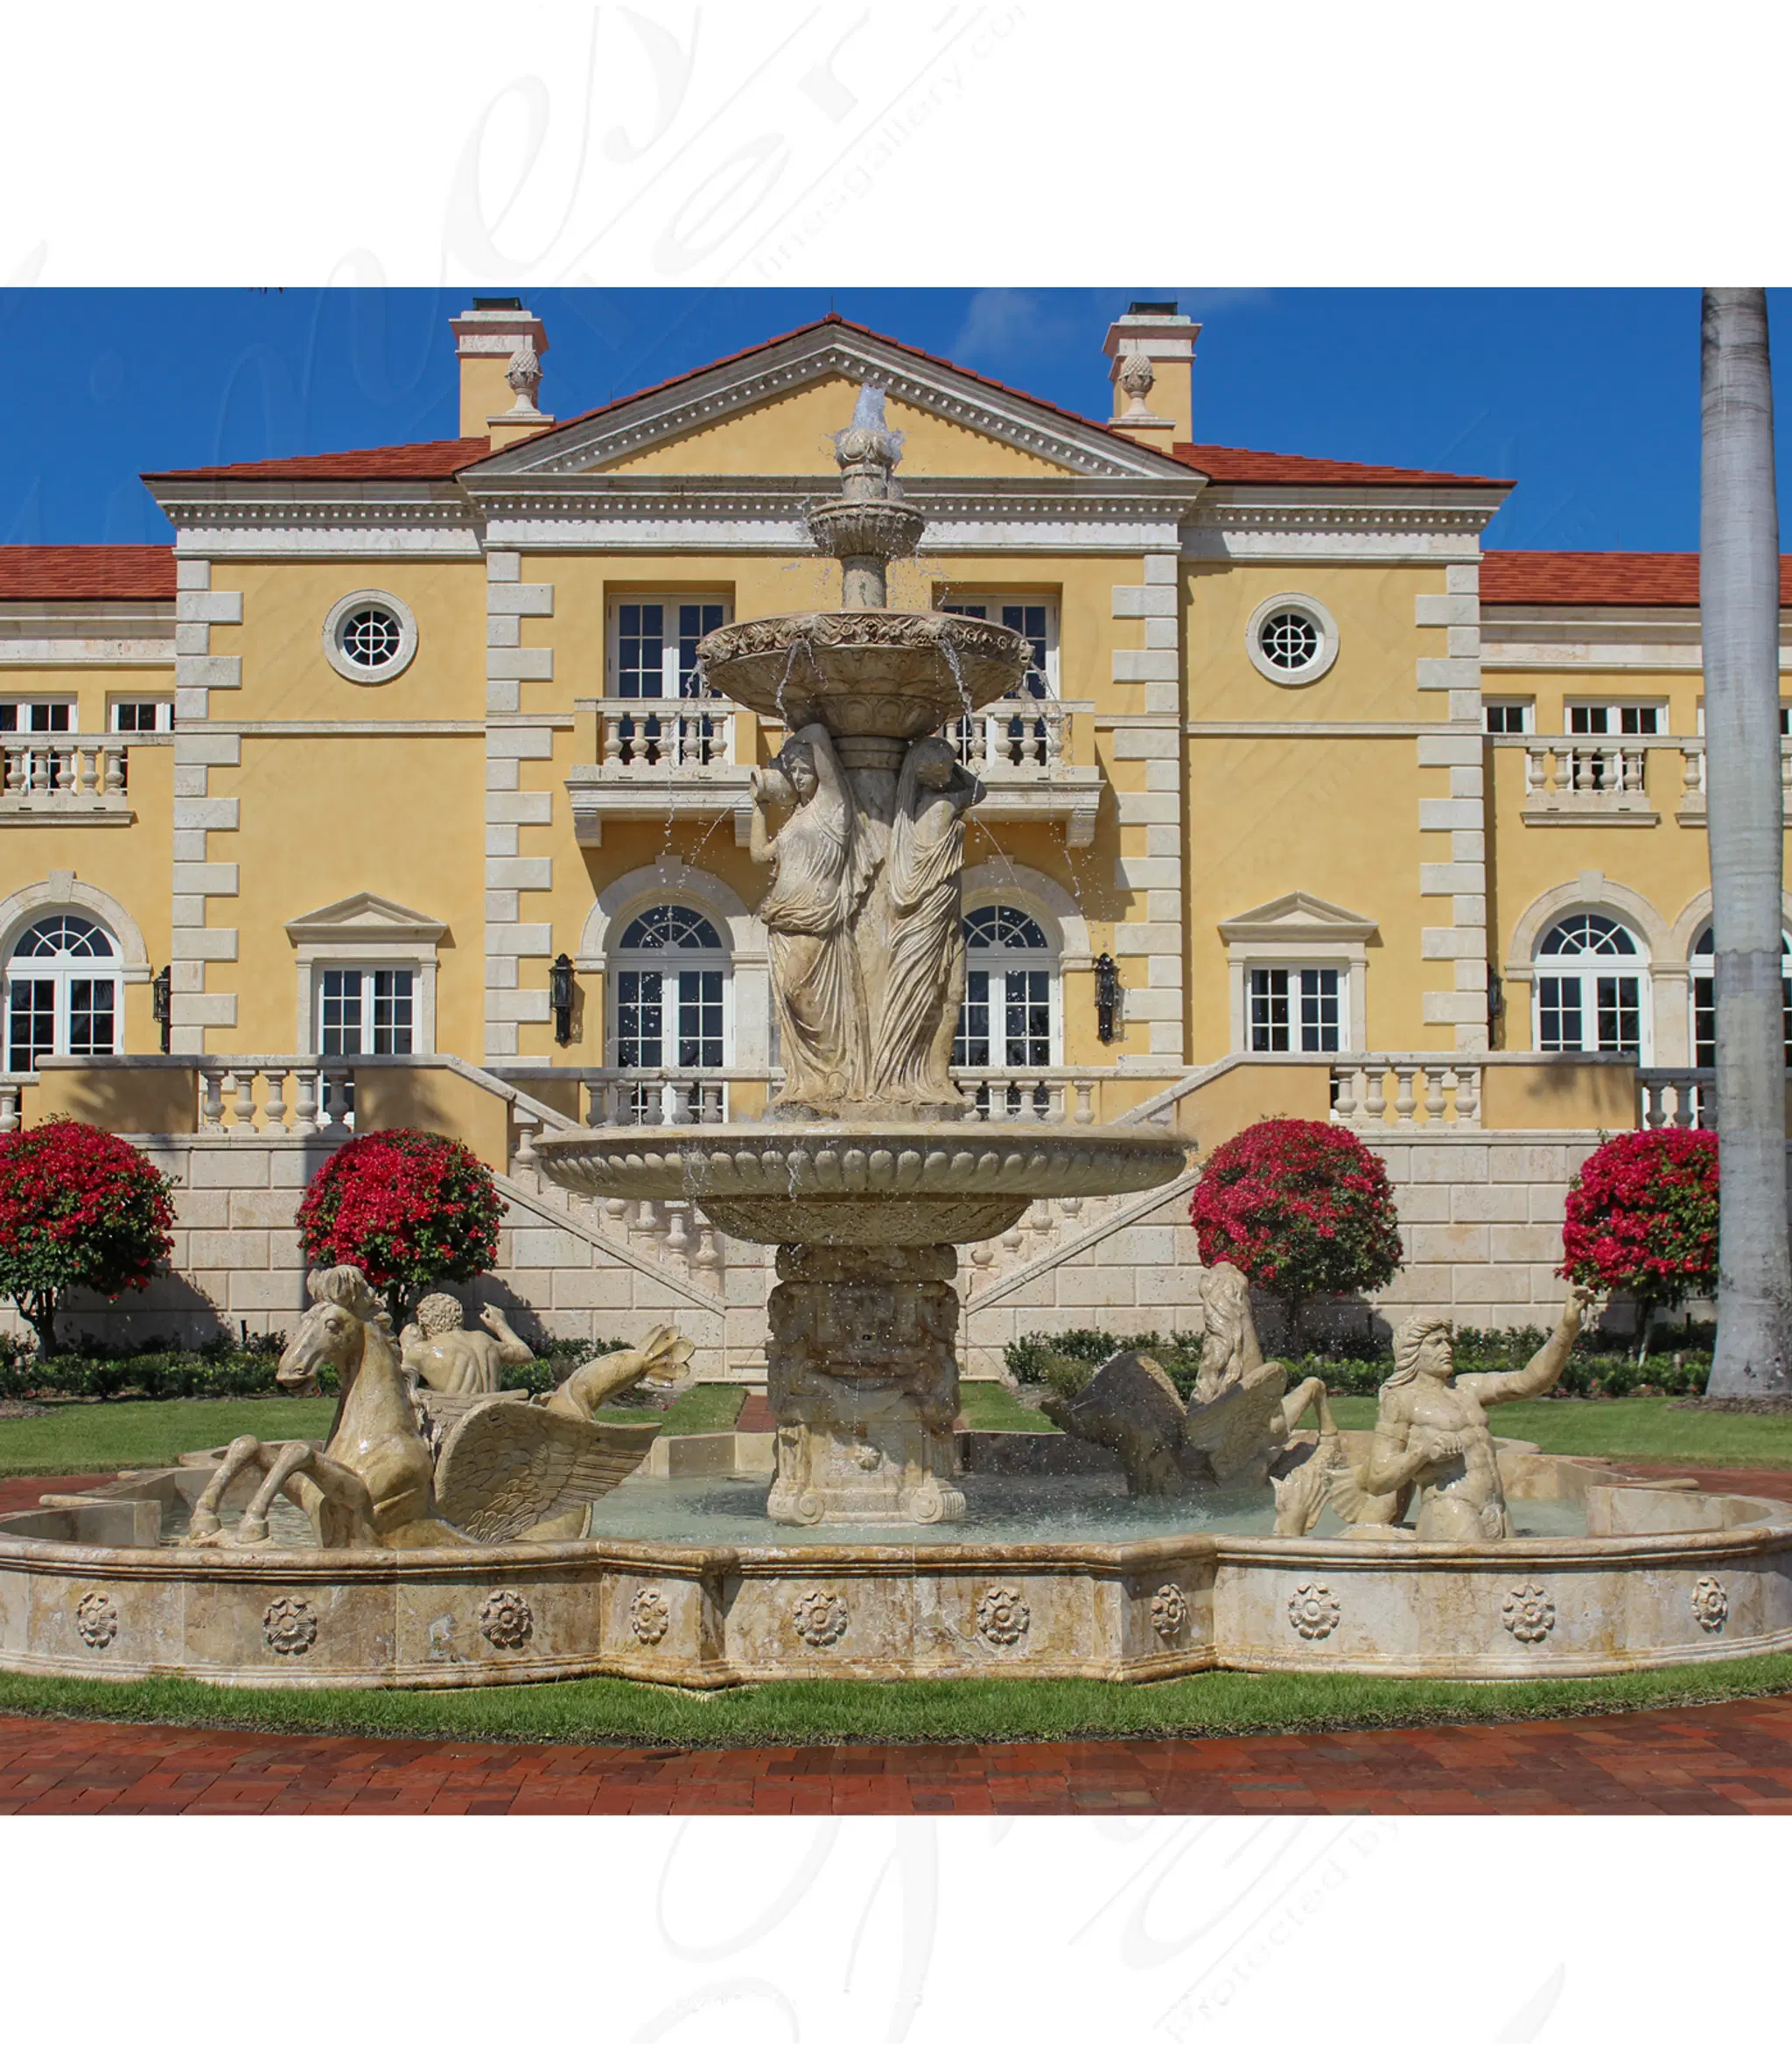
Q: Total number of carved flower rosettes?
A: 10